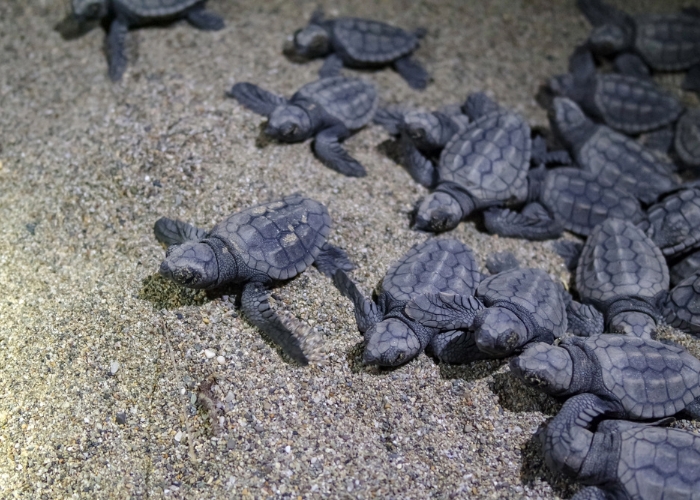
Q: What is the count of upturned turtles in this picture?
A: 0